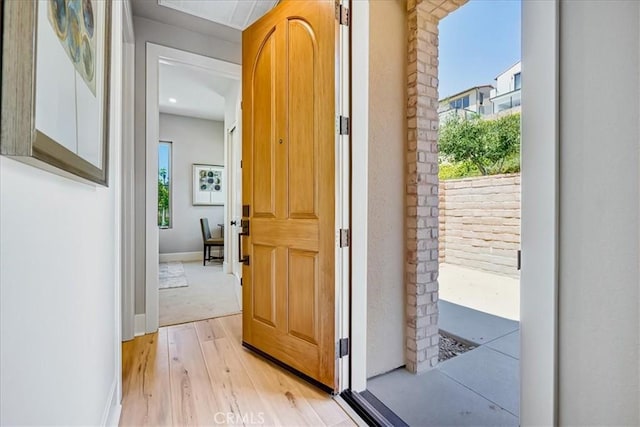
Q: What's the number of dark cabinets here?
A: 0